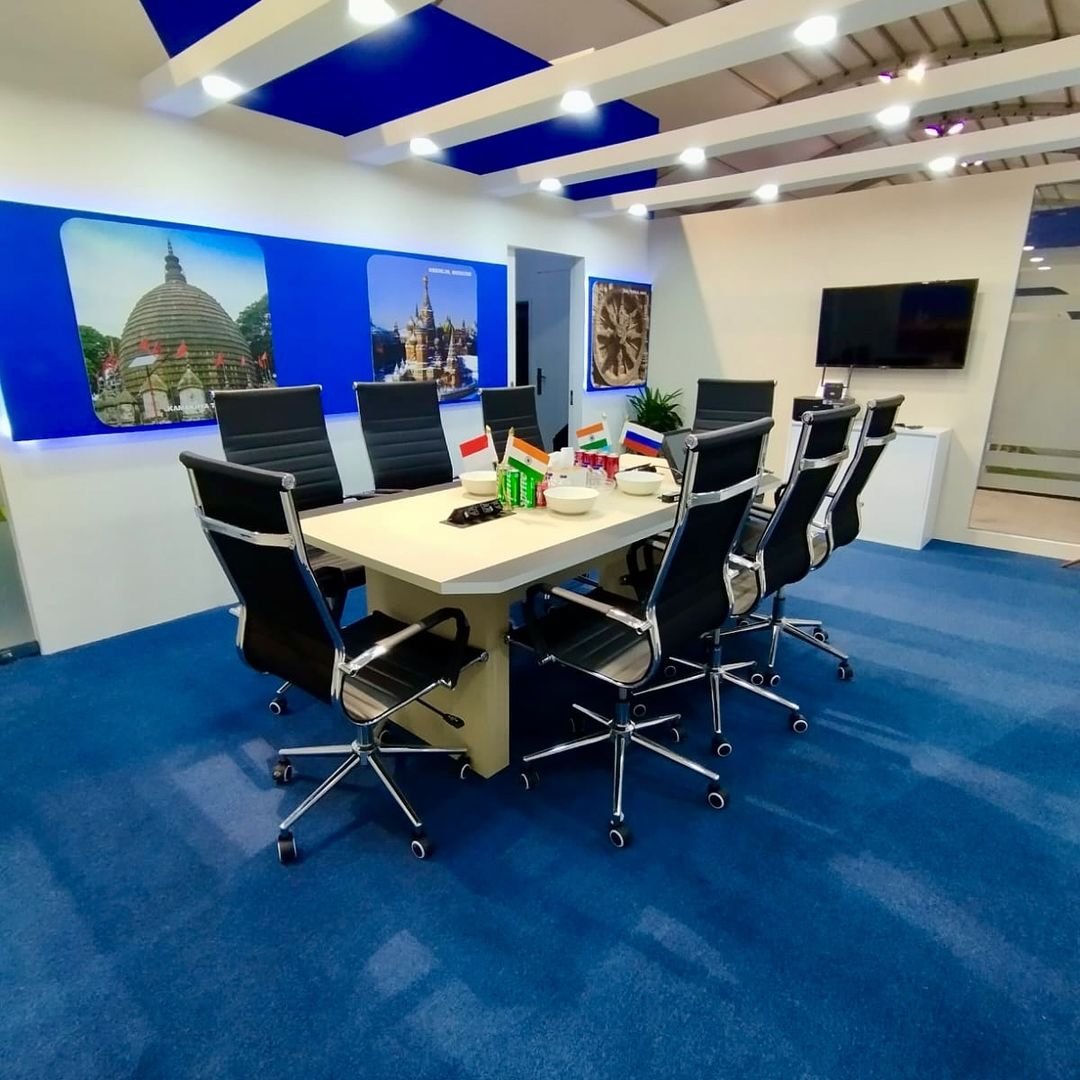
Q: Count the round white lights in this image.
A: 11